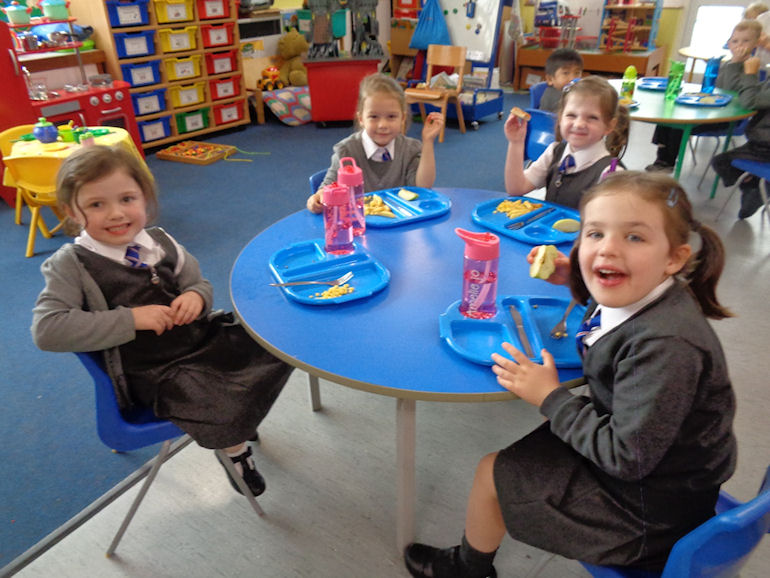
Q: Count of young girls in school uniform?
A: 4